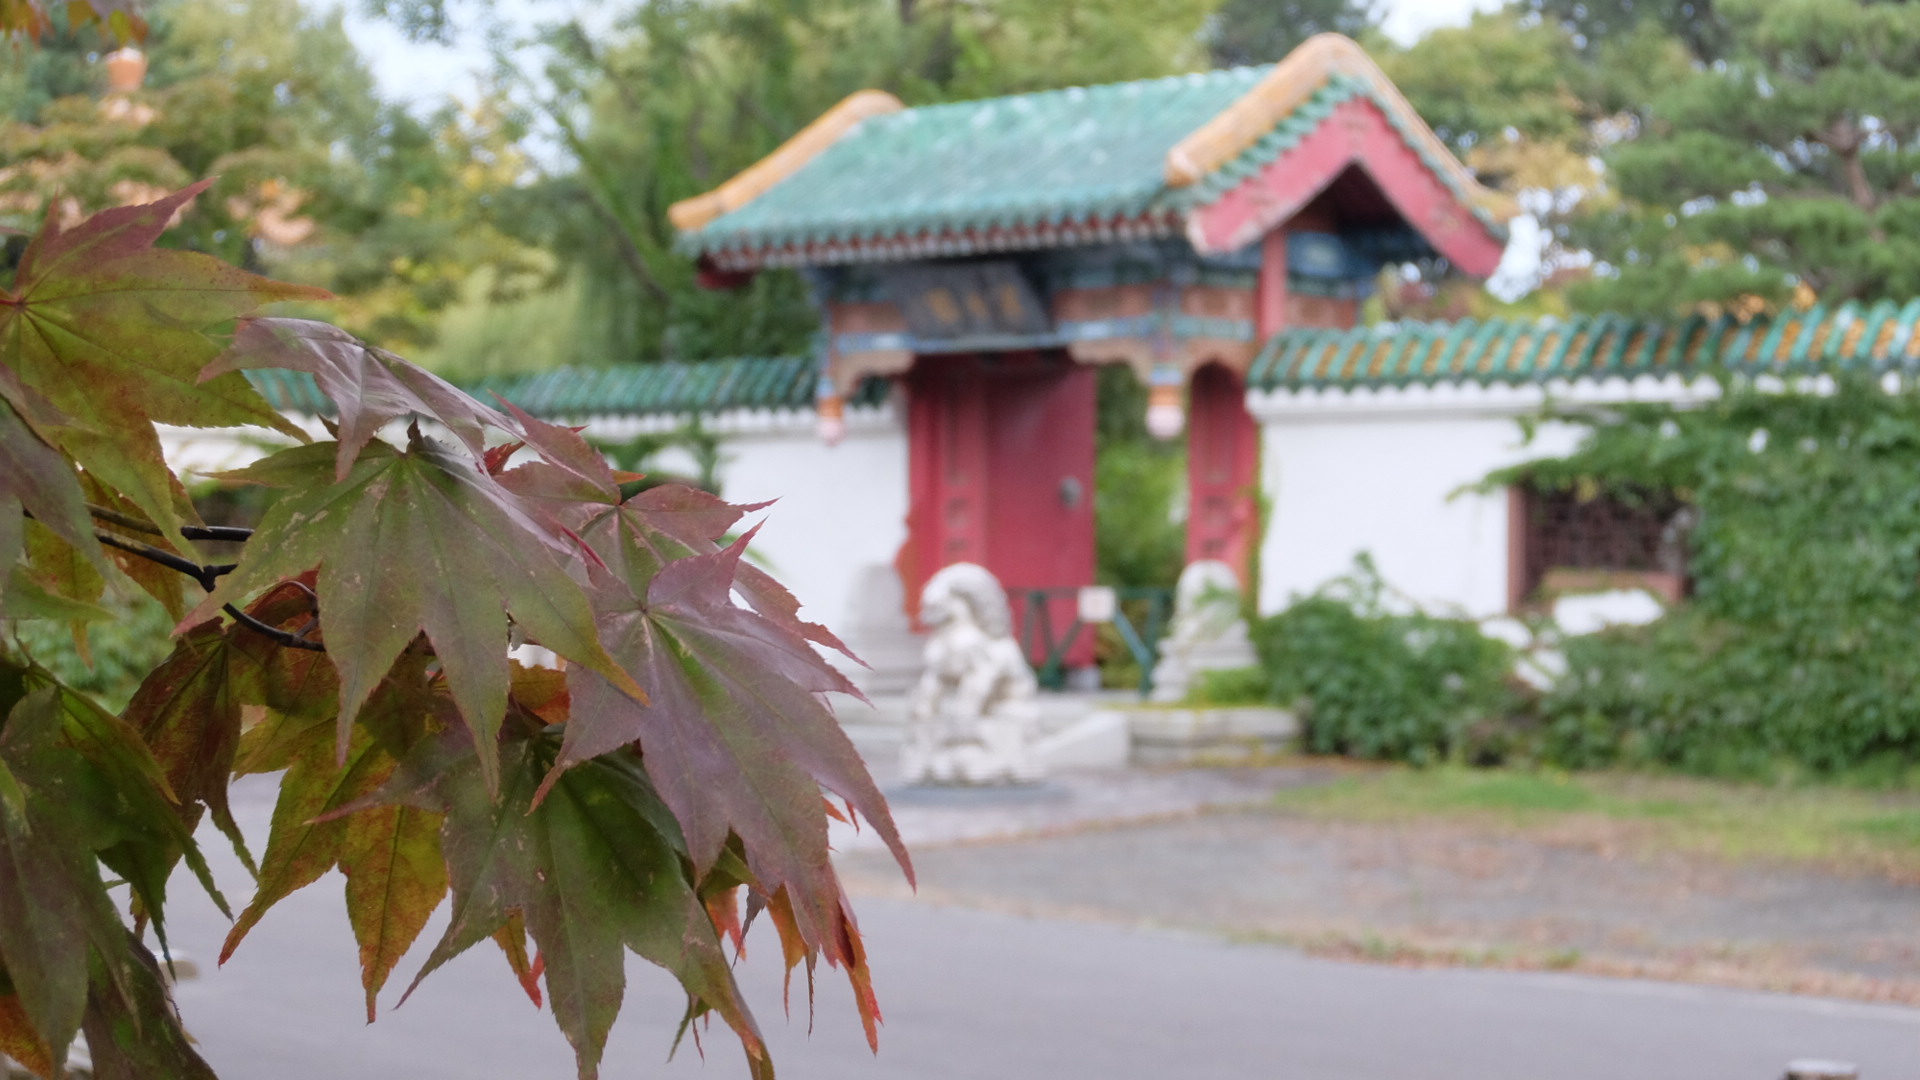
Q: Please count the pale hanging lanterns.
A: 2